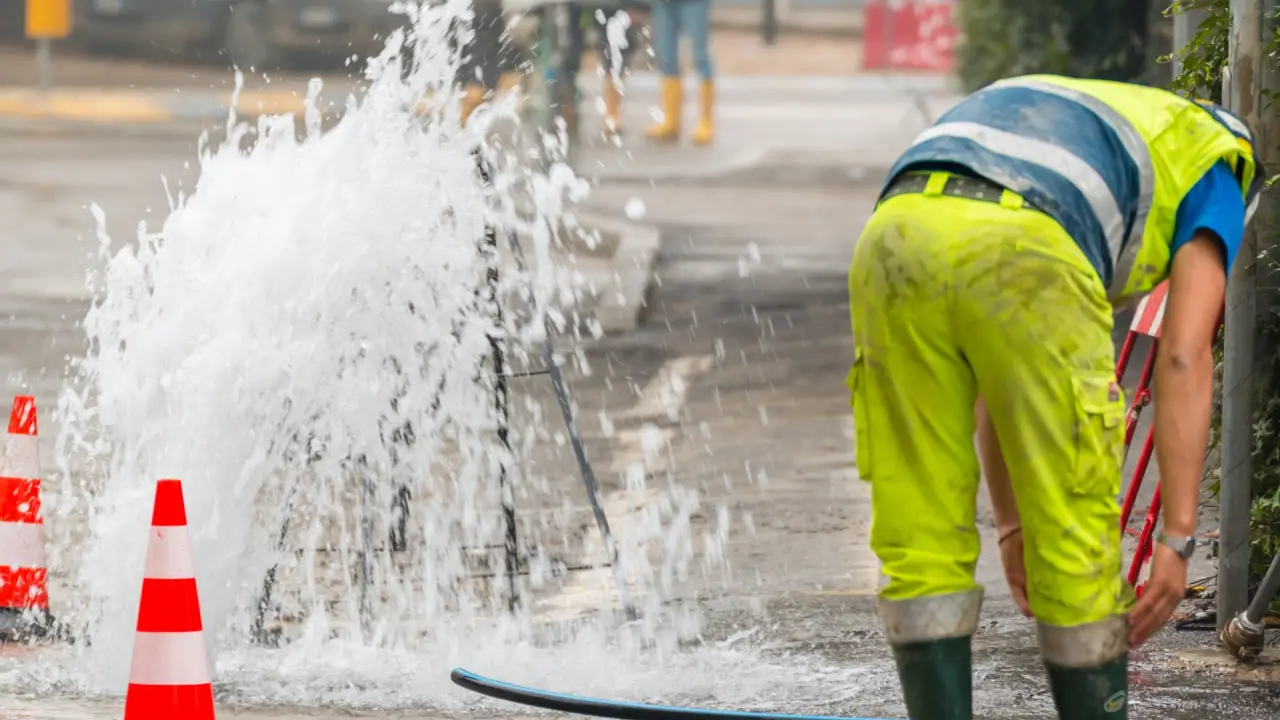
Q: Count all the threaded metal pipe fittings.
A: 1